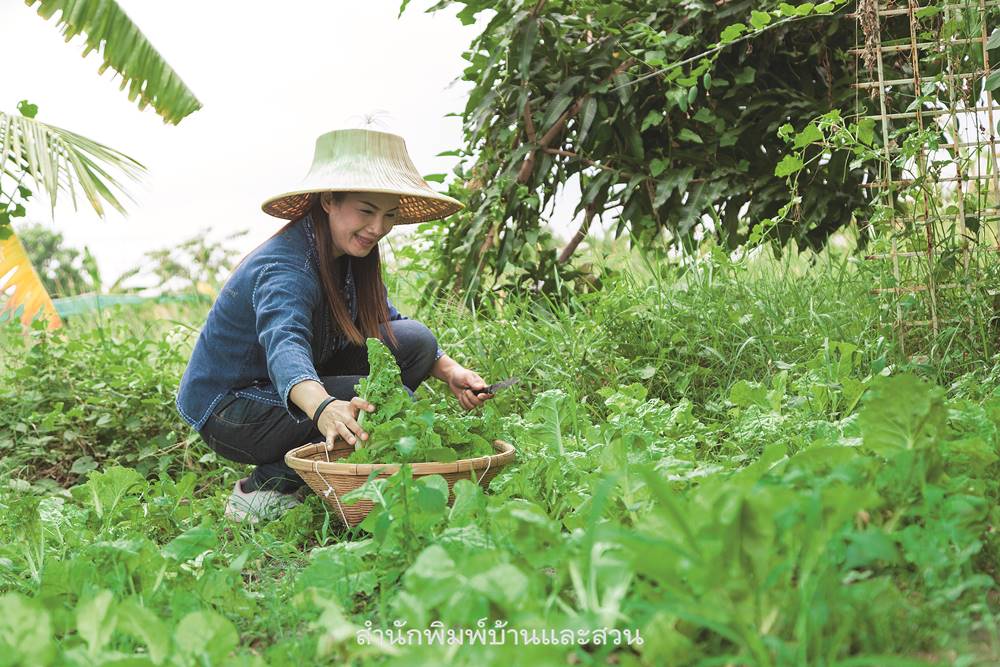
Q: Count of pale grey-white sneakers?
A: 1